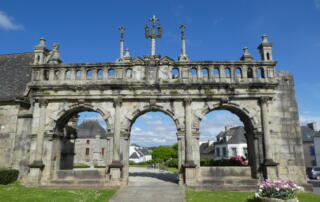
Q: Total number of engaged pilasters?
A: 4